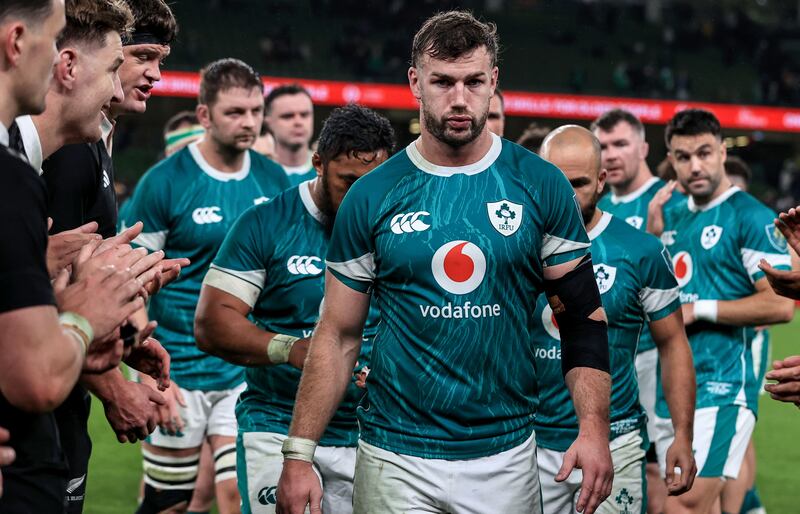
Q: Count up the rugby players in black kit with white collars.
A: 3